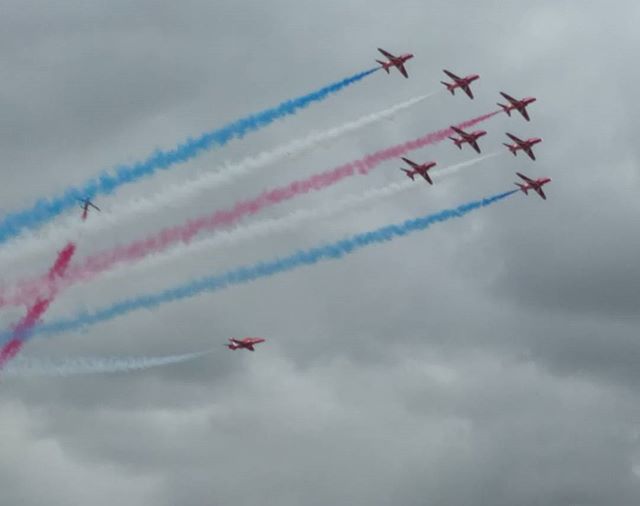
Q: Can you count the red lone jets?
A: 1